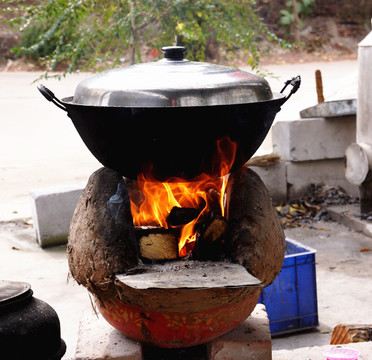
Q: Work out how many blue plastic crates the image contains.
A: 1